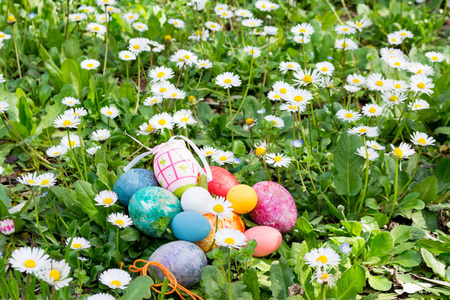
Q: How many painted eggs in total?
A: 11